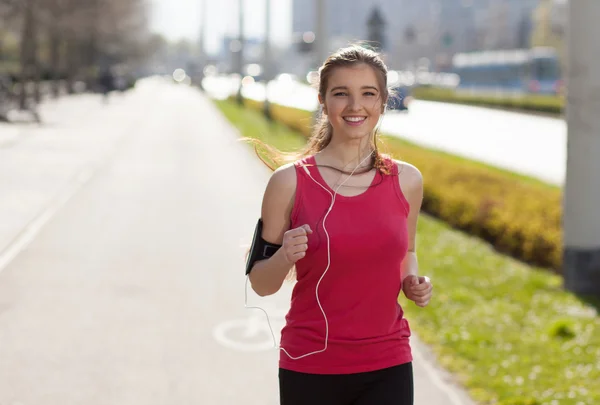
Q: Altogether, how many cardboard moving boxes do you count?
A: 0